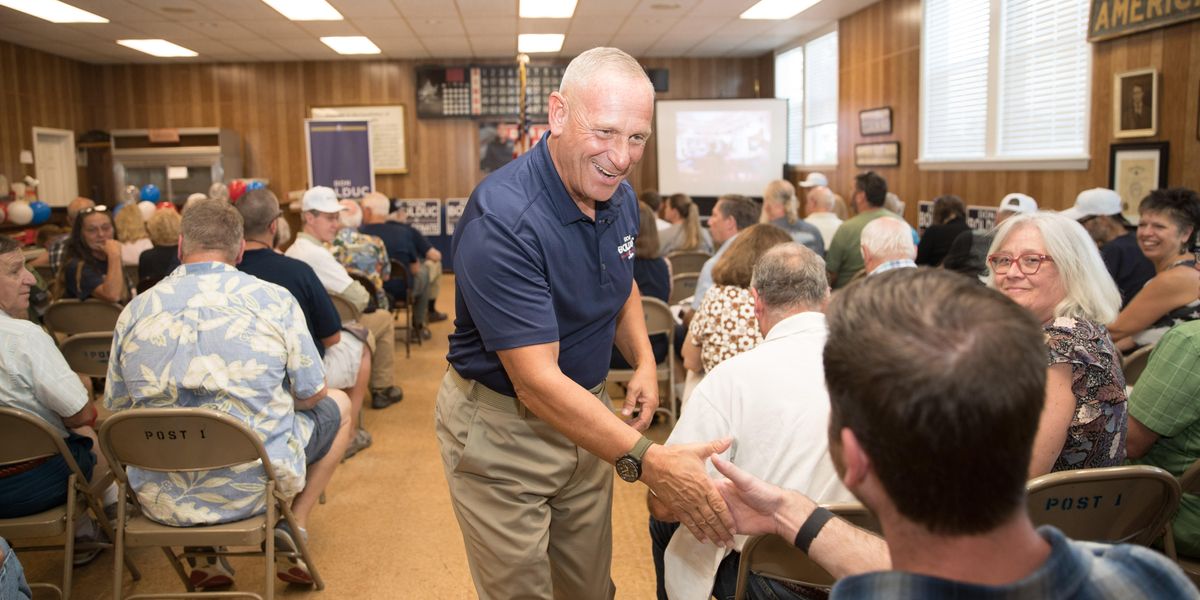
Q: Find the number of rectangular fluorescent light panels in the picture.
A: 7